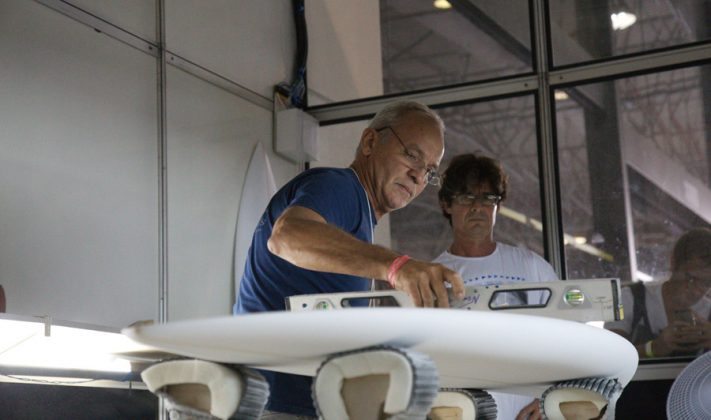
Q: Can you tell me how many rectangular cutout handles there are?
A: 2